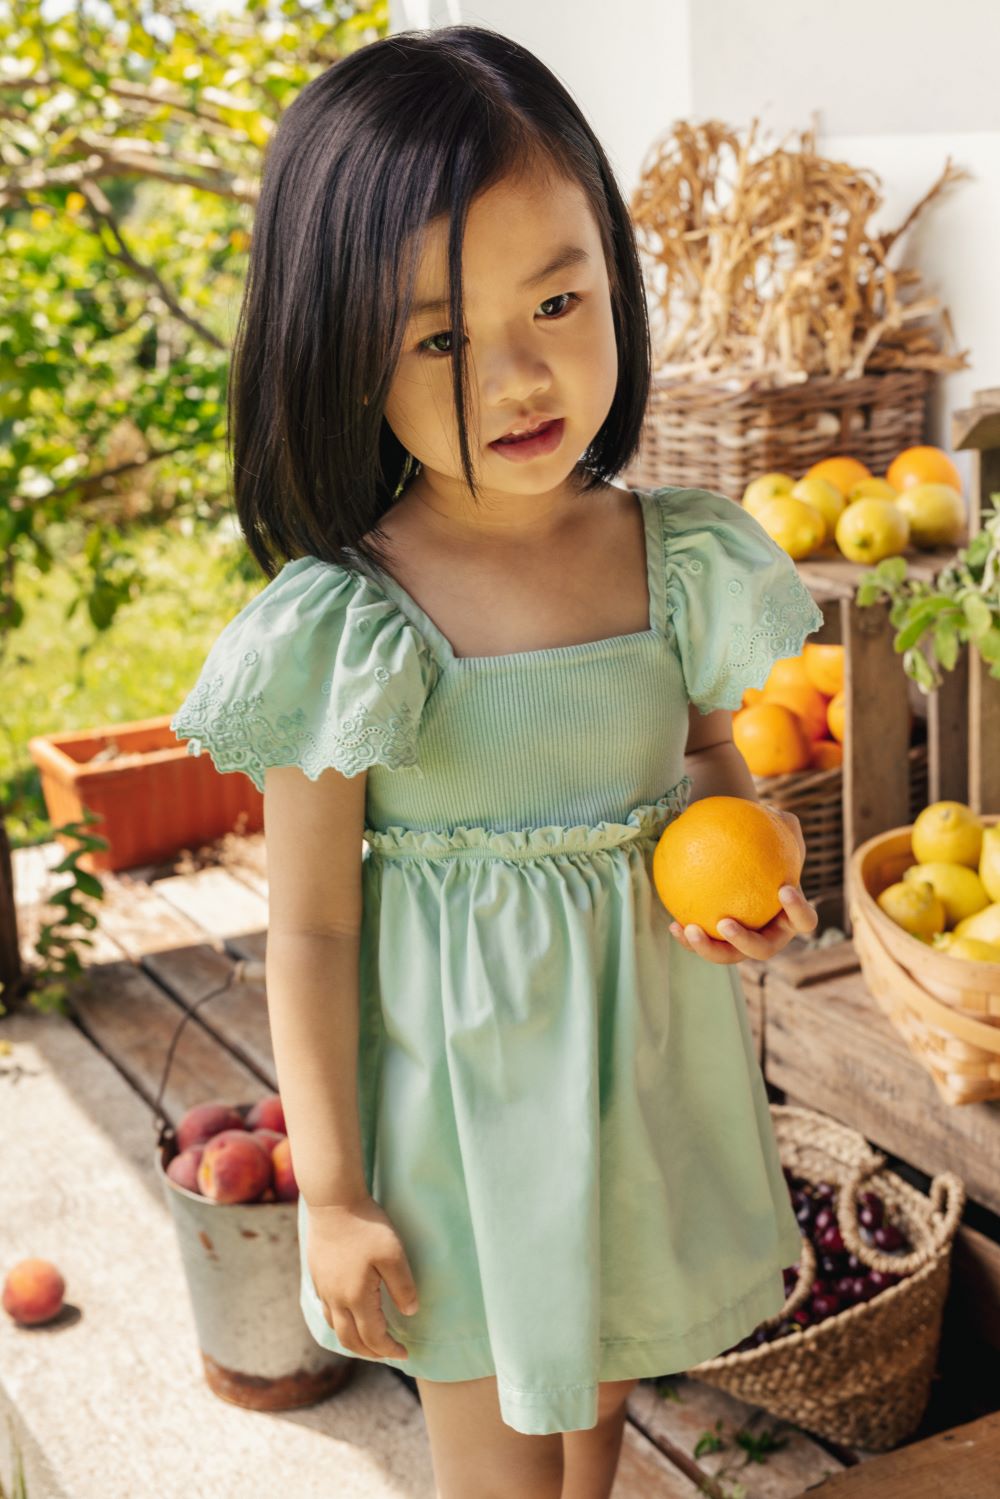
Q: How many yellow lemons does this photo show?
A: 12